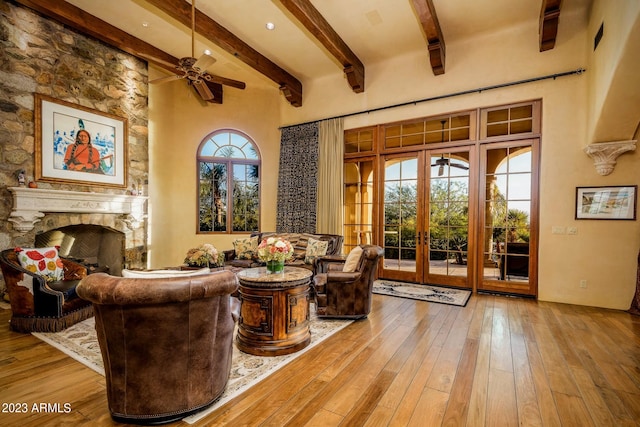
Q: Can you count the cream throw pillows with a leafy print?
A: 2